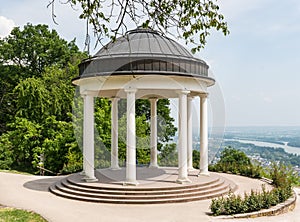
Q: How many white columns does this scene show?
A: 8